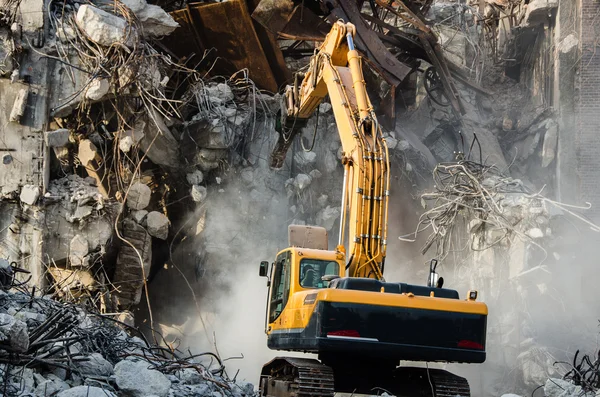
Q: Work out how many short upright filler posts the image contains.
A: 2